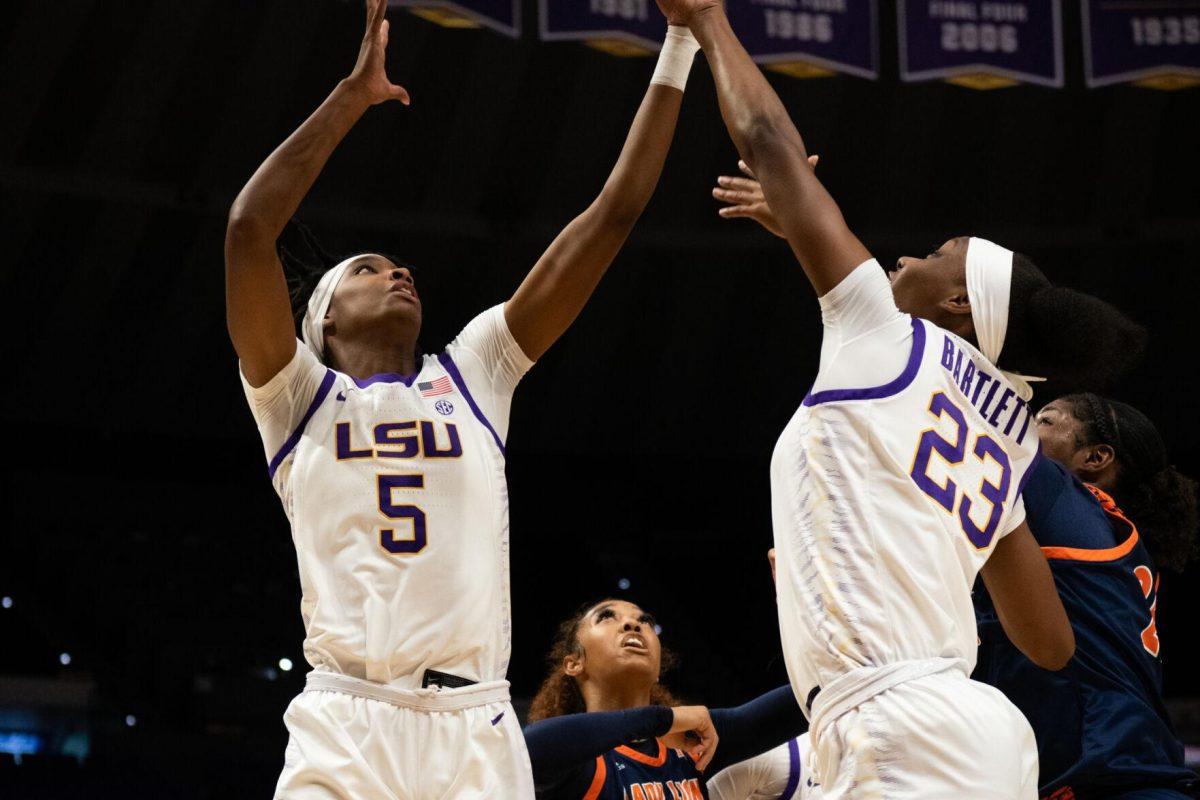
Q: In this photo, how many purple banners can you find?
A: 5